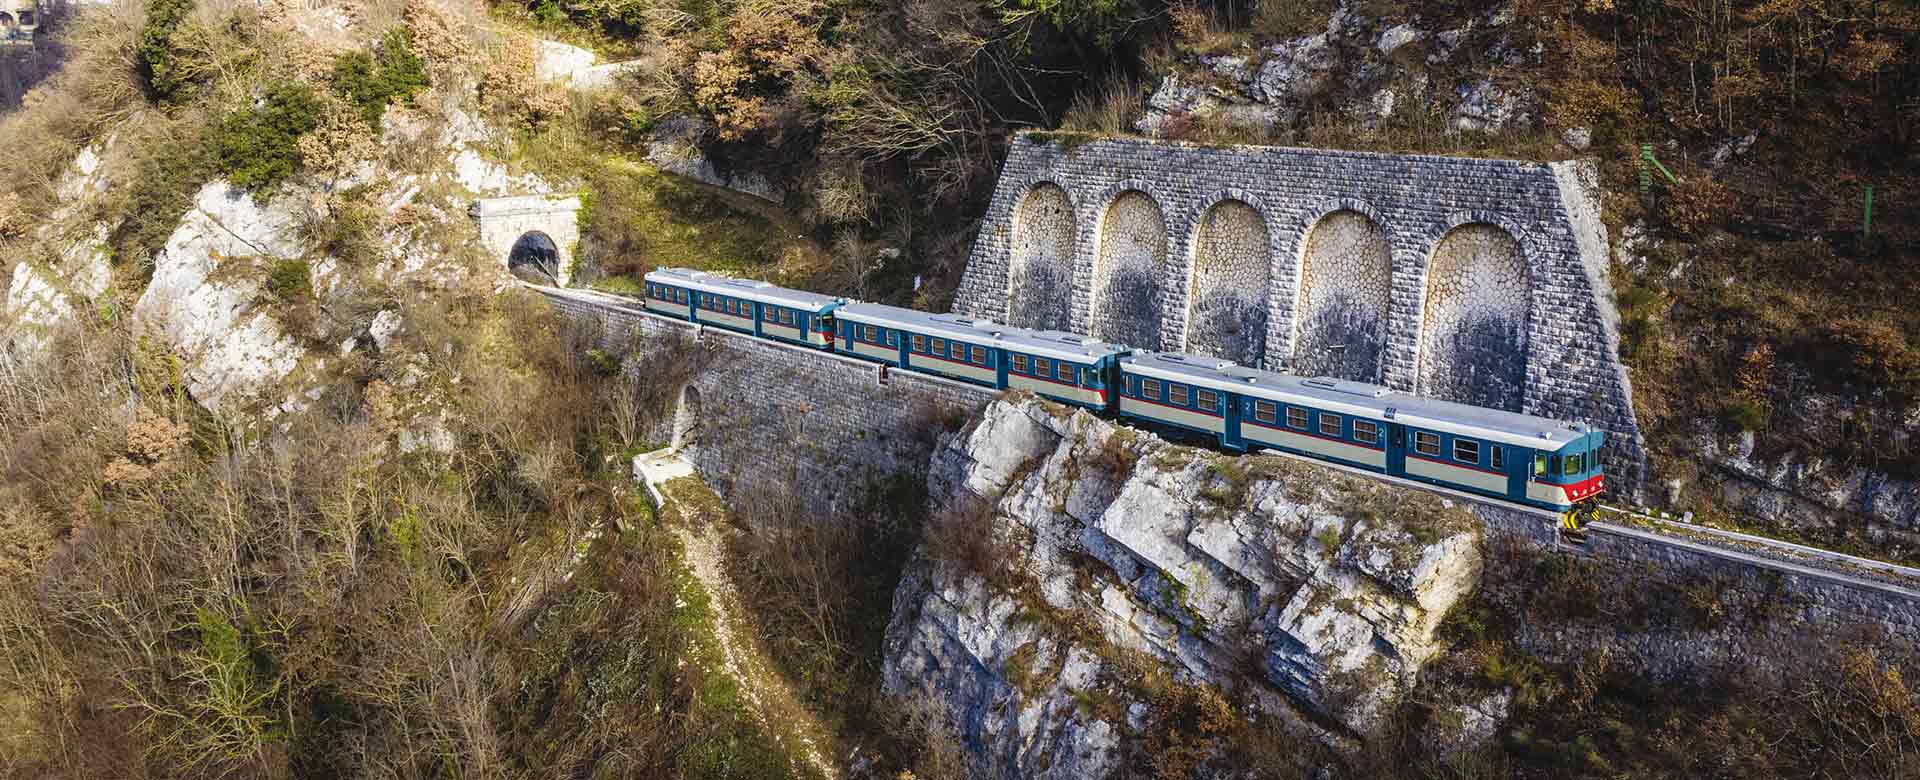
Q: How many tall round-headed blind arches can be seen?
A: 5